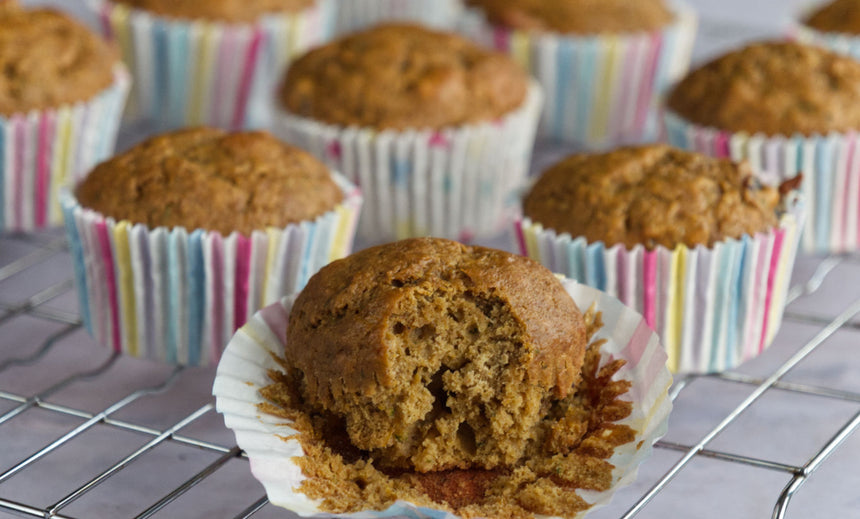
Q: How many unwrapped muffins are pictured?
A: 1